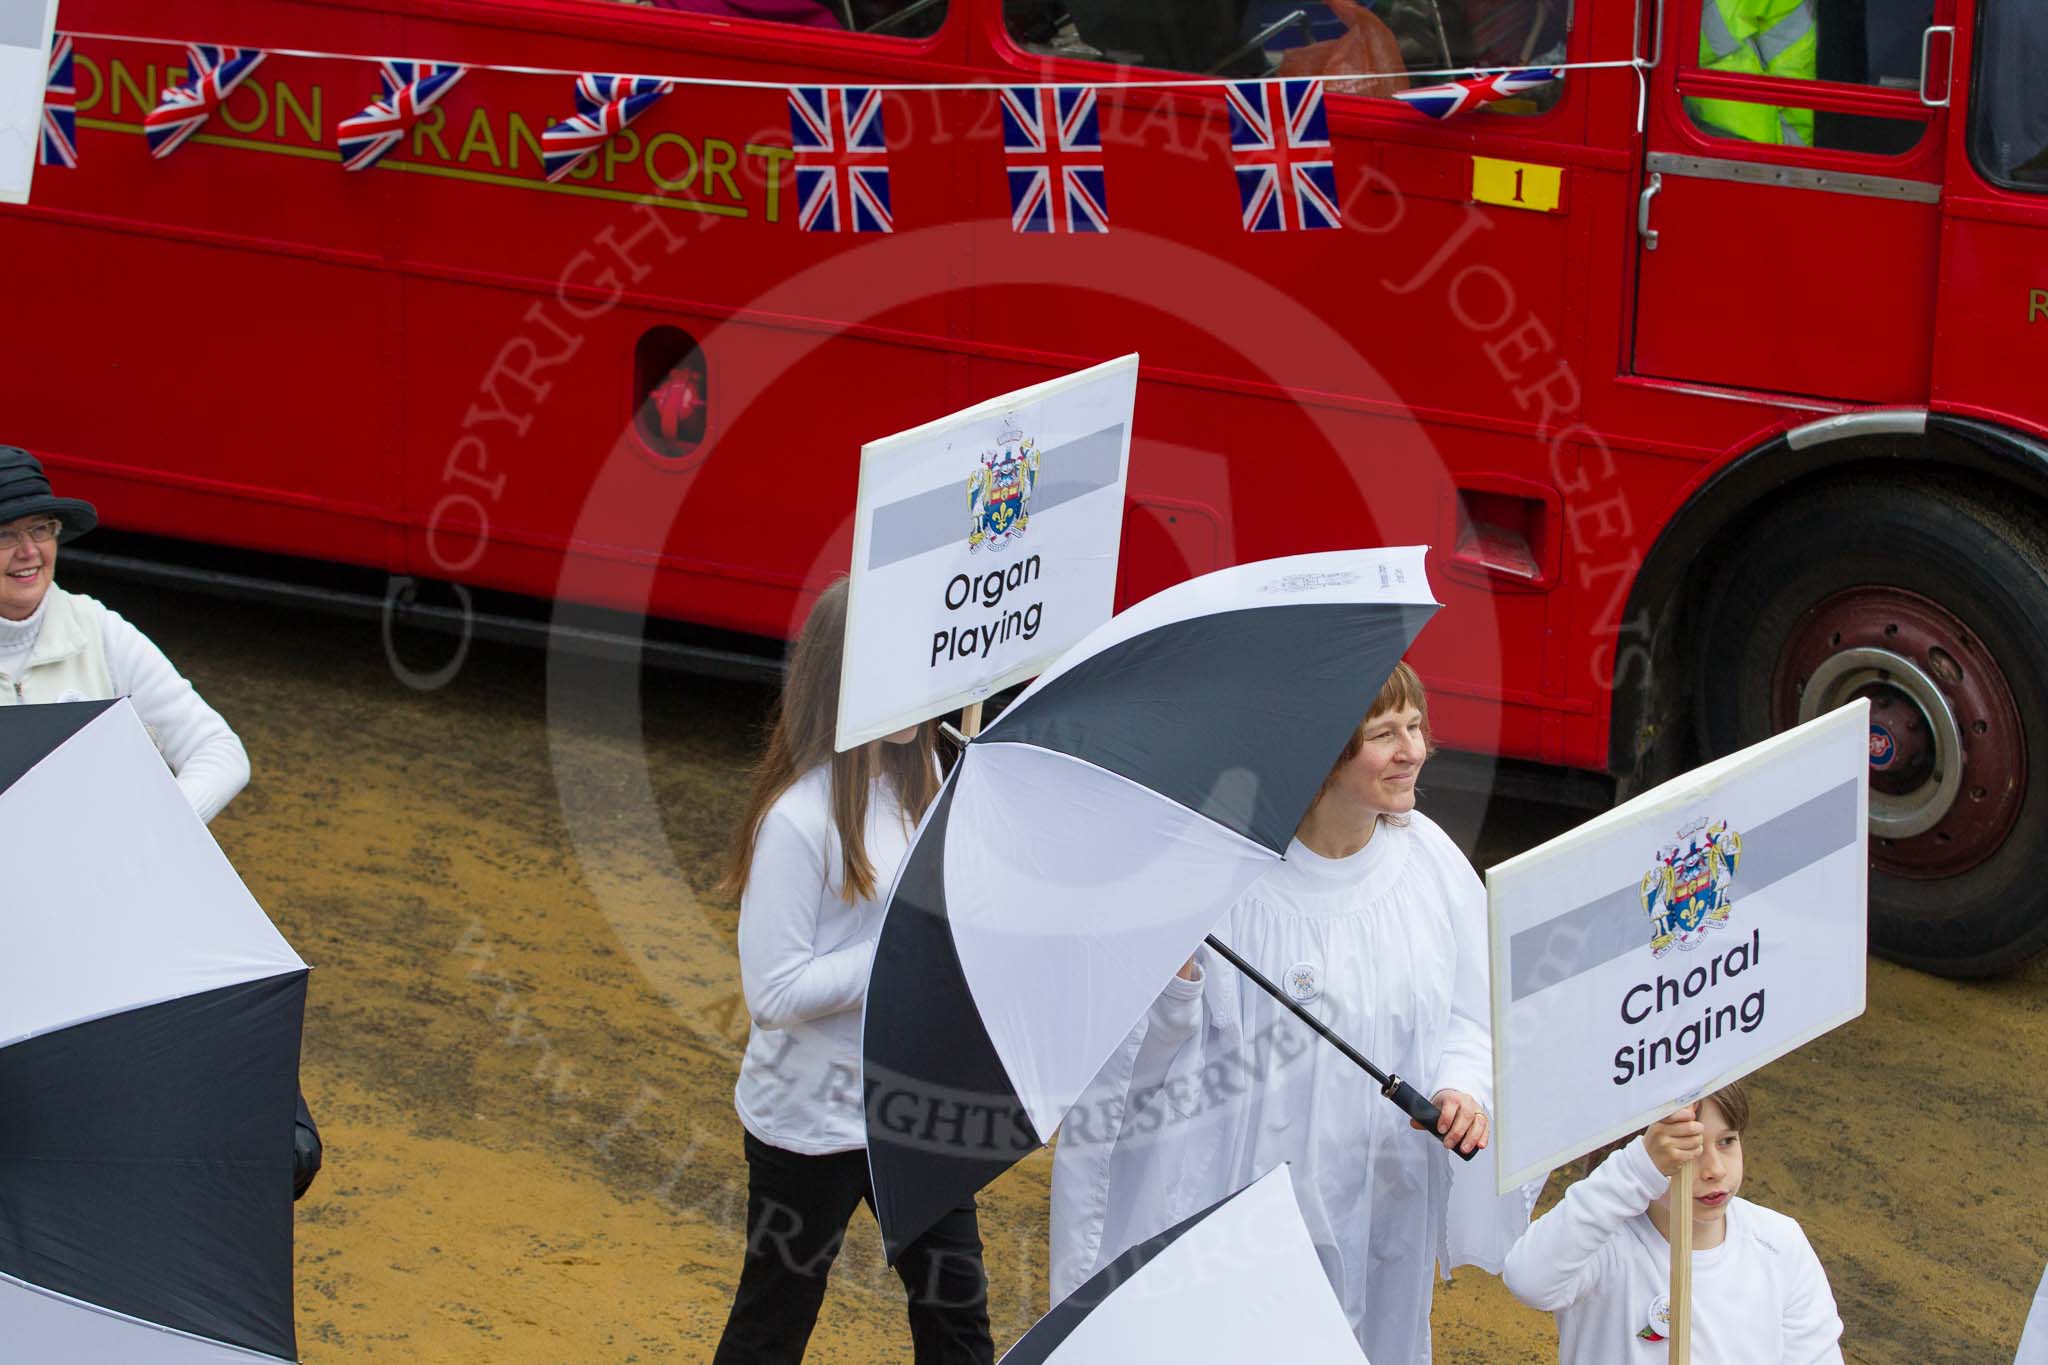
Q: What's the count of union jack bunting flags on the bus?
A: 8